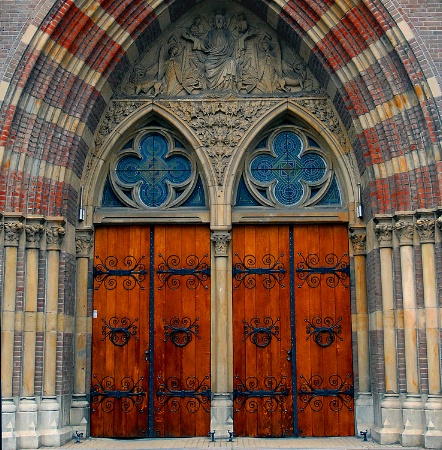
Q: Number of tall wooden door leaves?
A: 4